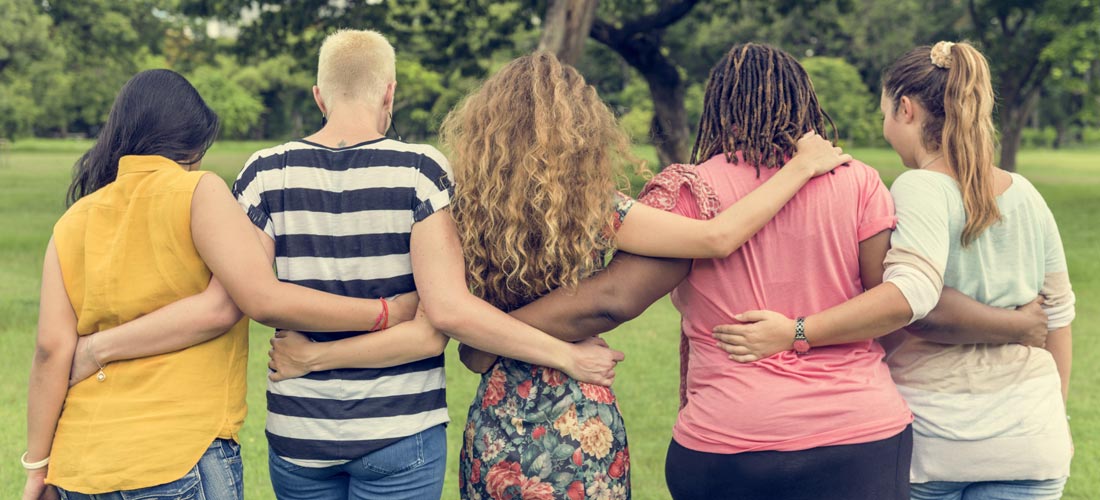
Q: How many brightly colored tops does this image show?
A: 2